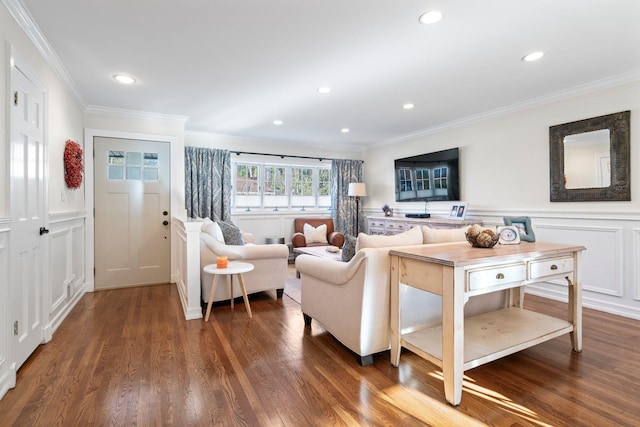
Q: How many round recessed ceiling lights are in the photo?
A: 7